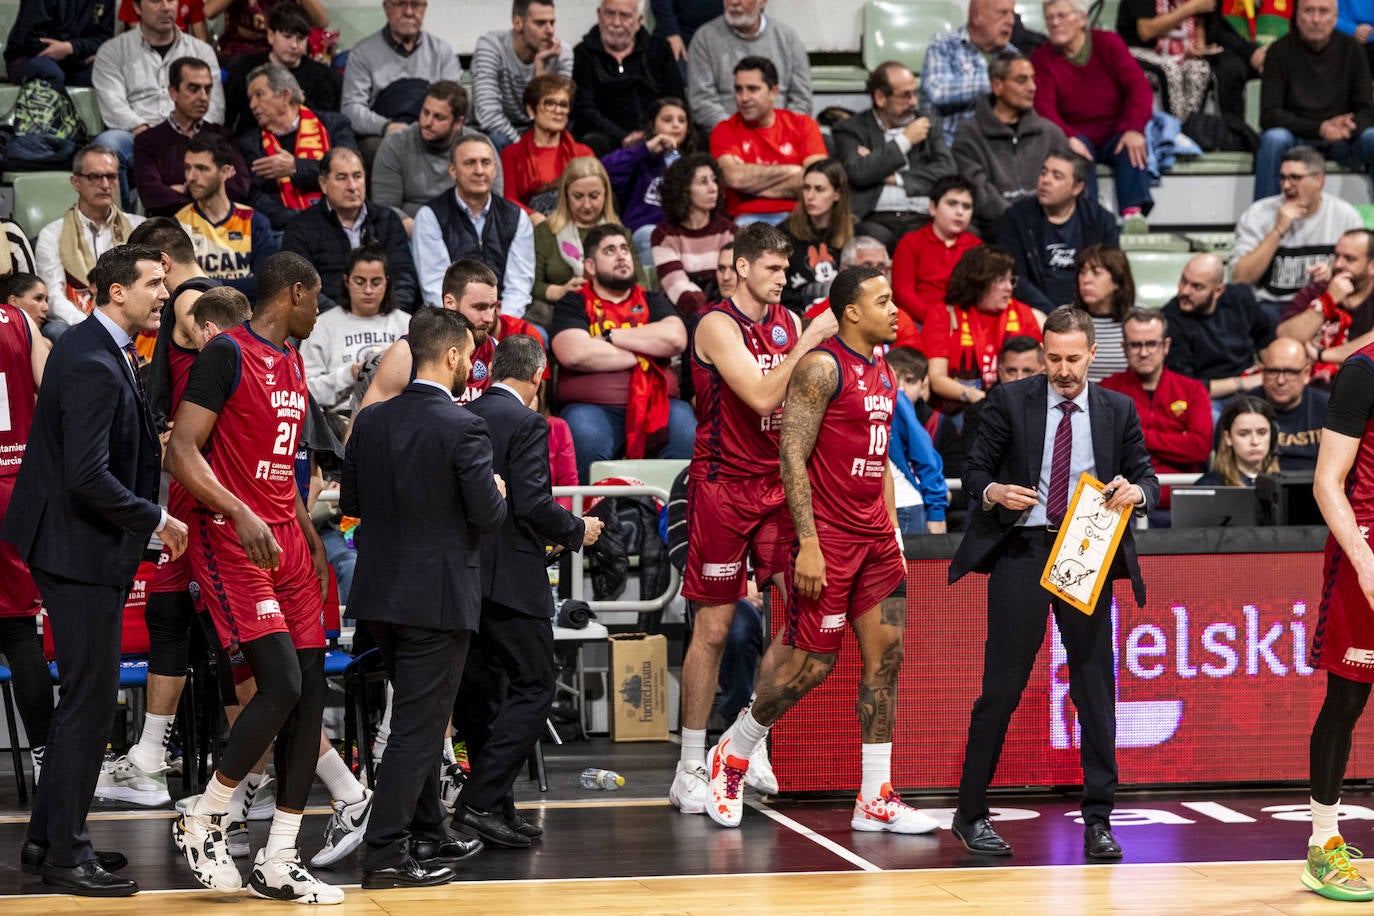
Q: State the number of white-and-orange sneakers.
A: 2